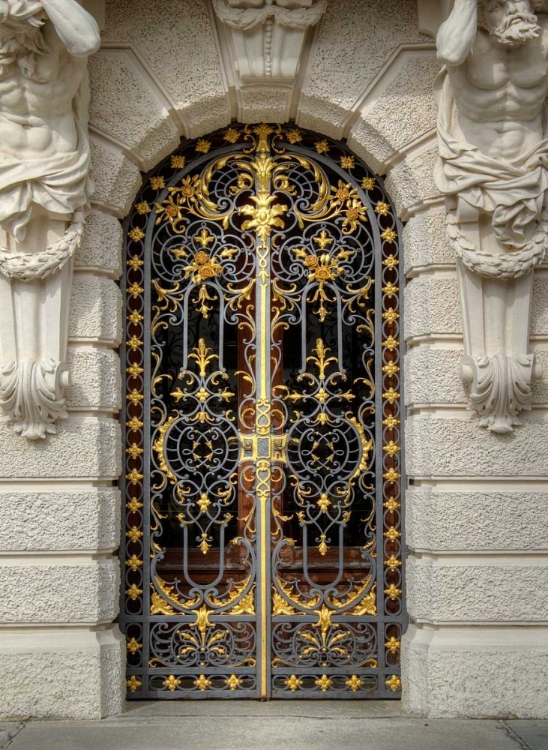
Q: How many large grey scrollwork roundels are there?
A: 2